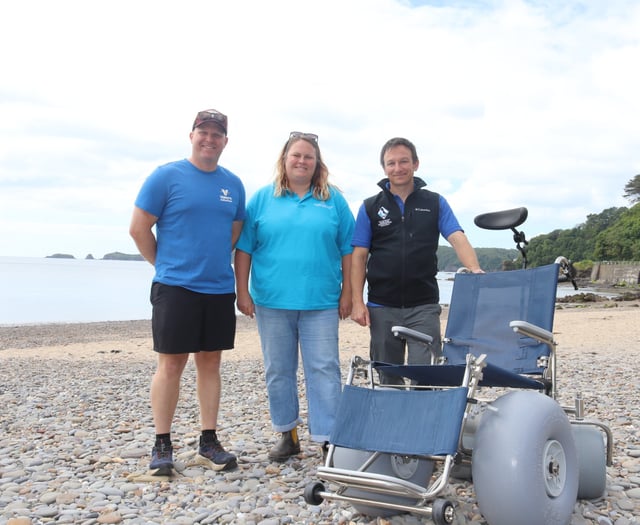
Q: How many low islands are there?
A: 3